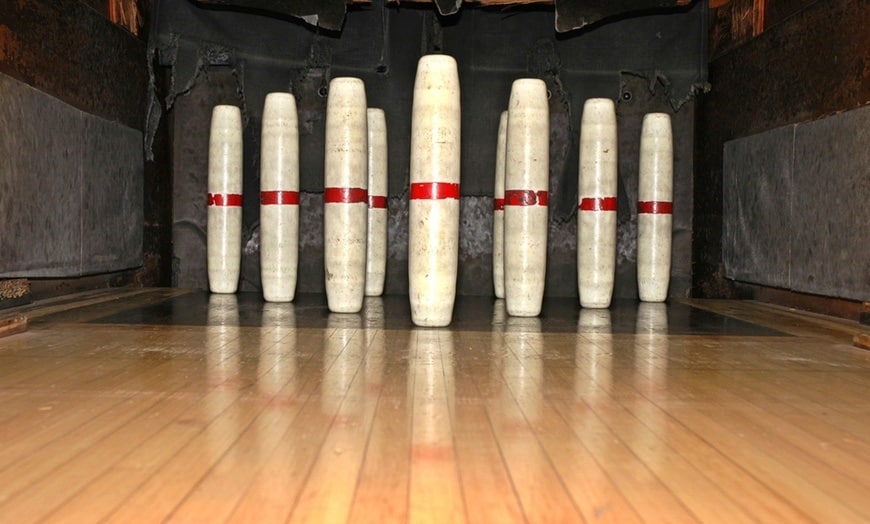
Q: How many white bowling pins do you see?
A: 9